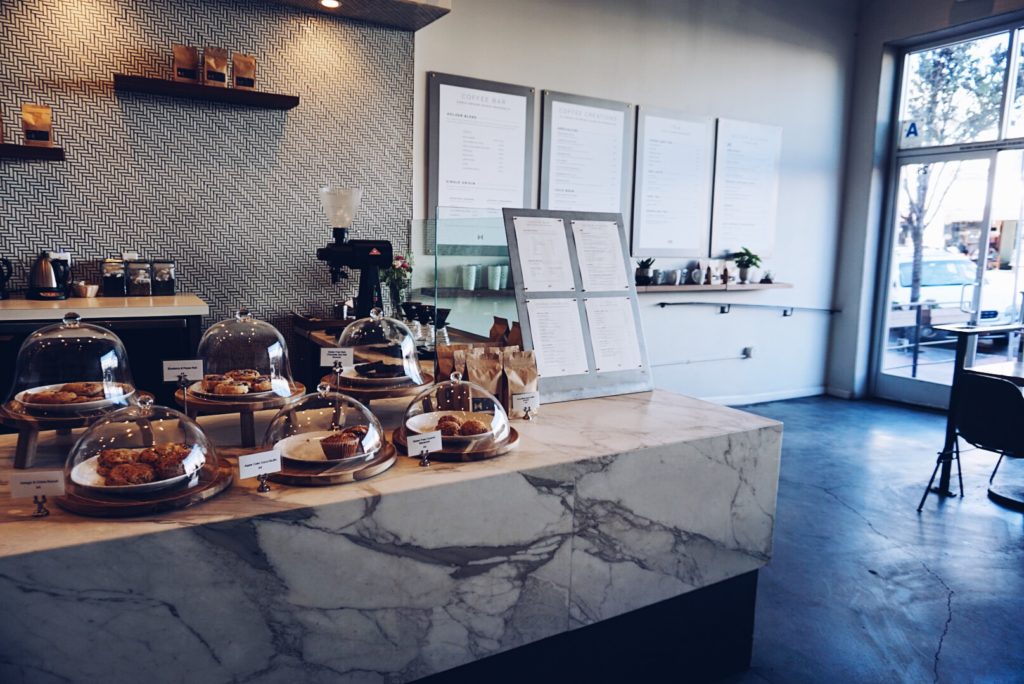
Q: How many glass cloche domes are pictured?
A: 6